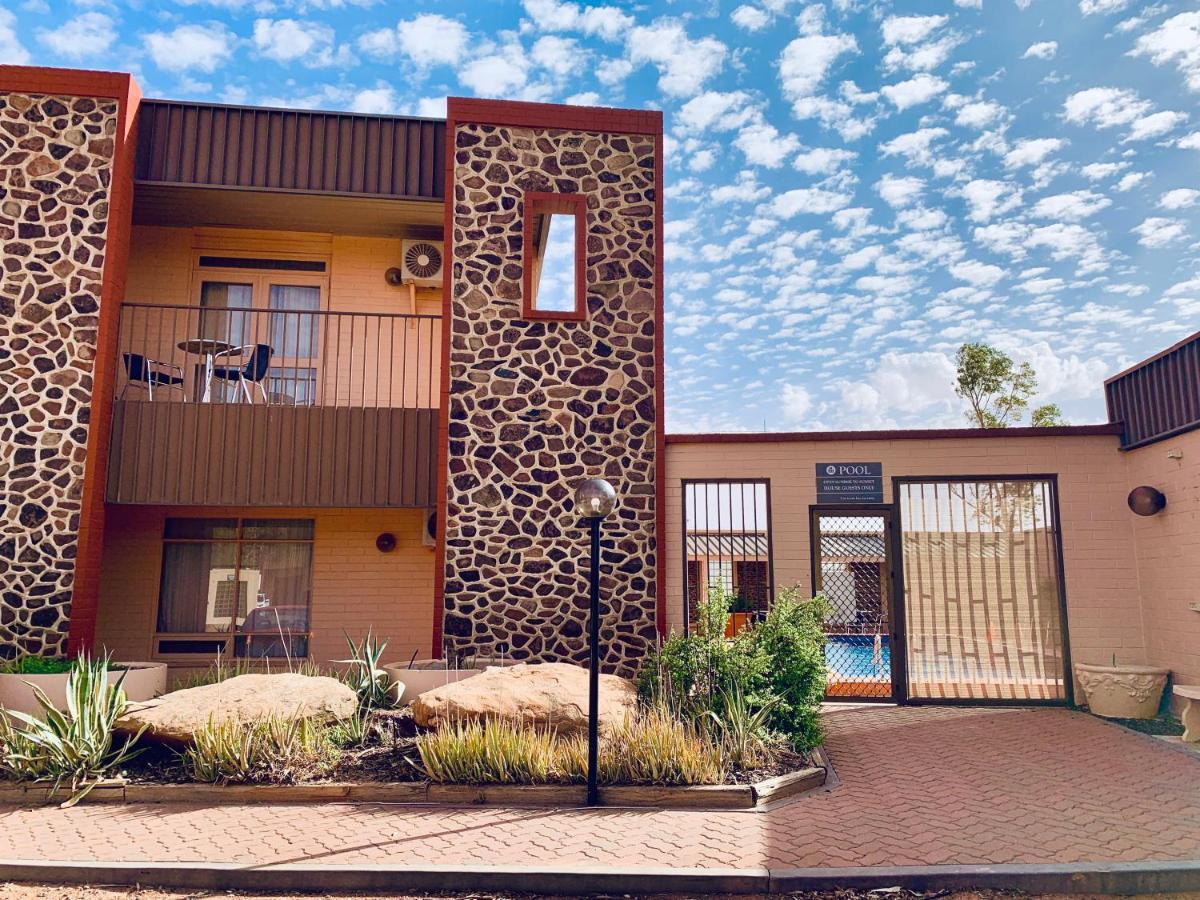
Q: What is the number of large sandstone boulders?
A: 2